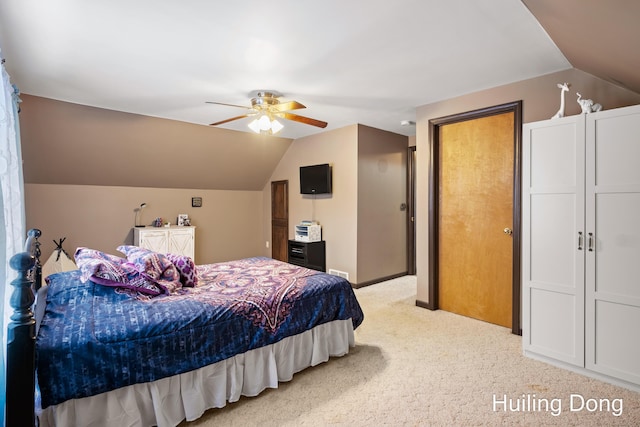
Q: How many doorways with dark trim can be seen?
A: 2